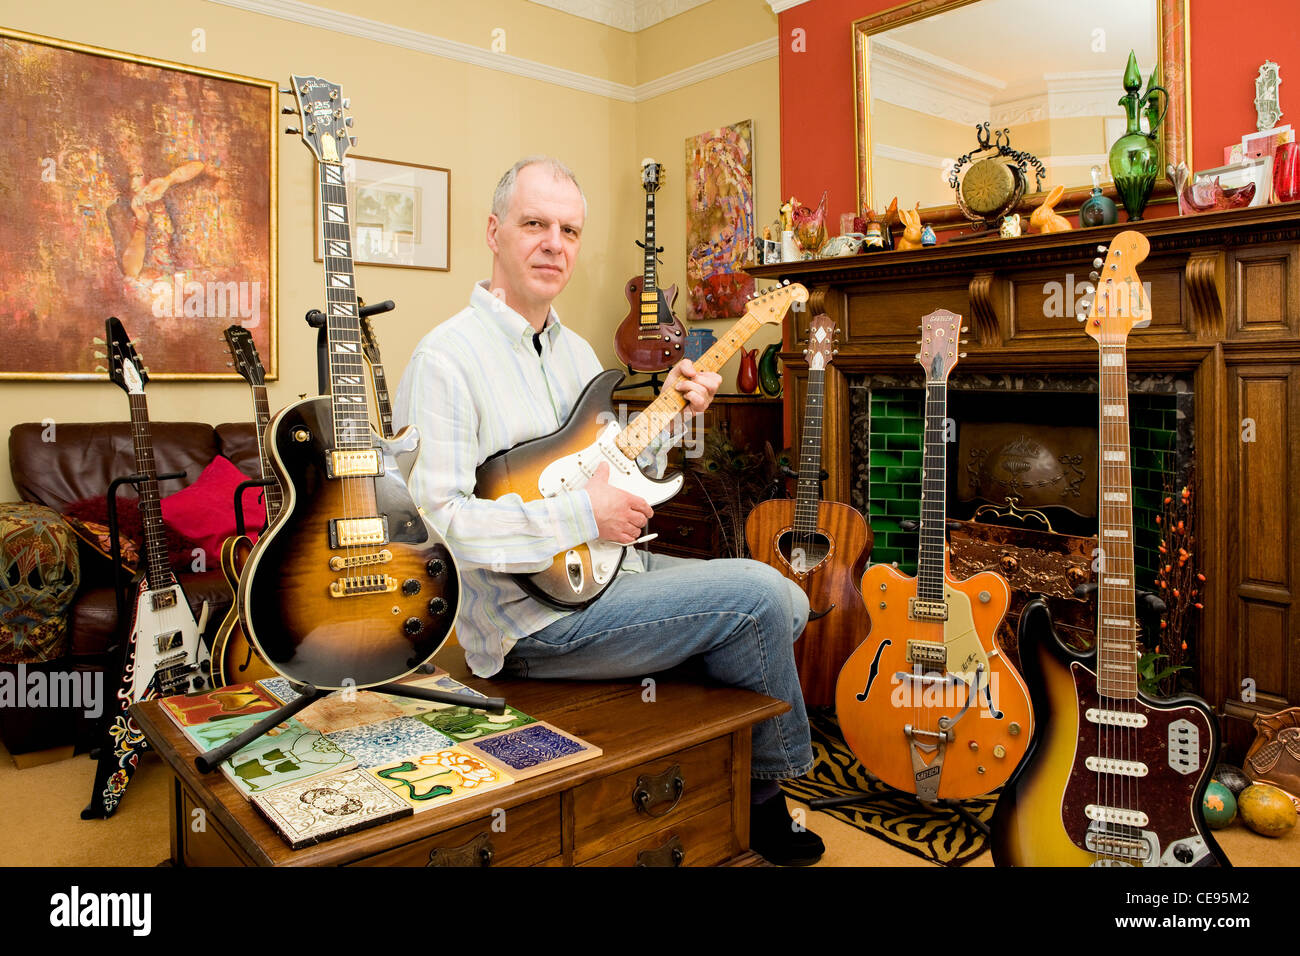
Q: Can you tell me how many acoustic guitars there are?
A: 1